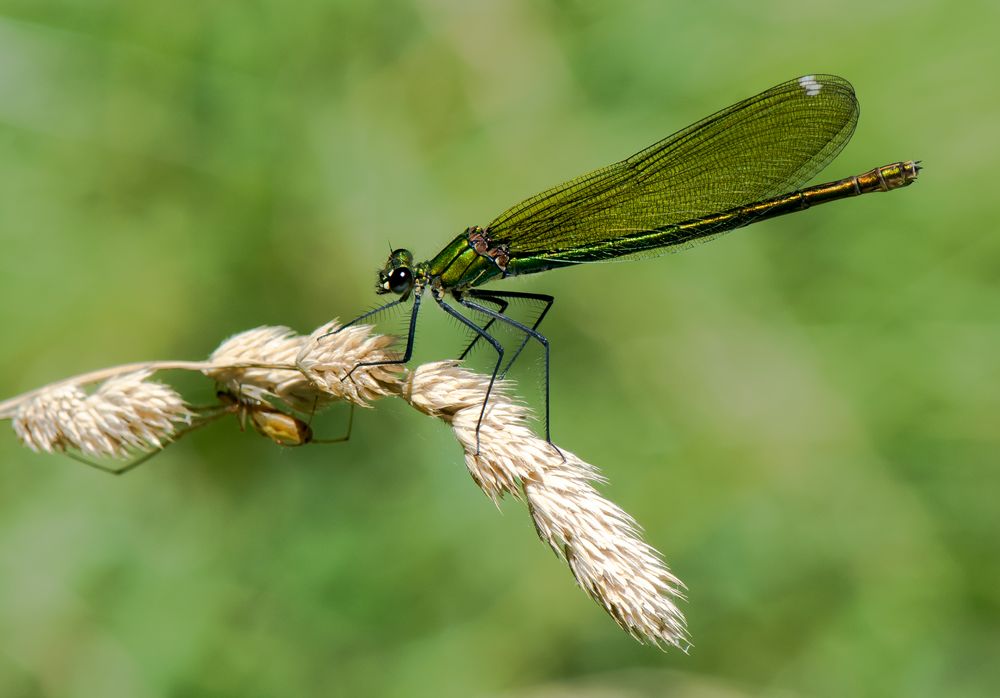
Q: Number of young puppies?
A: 0